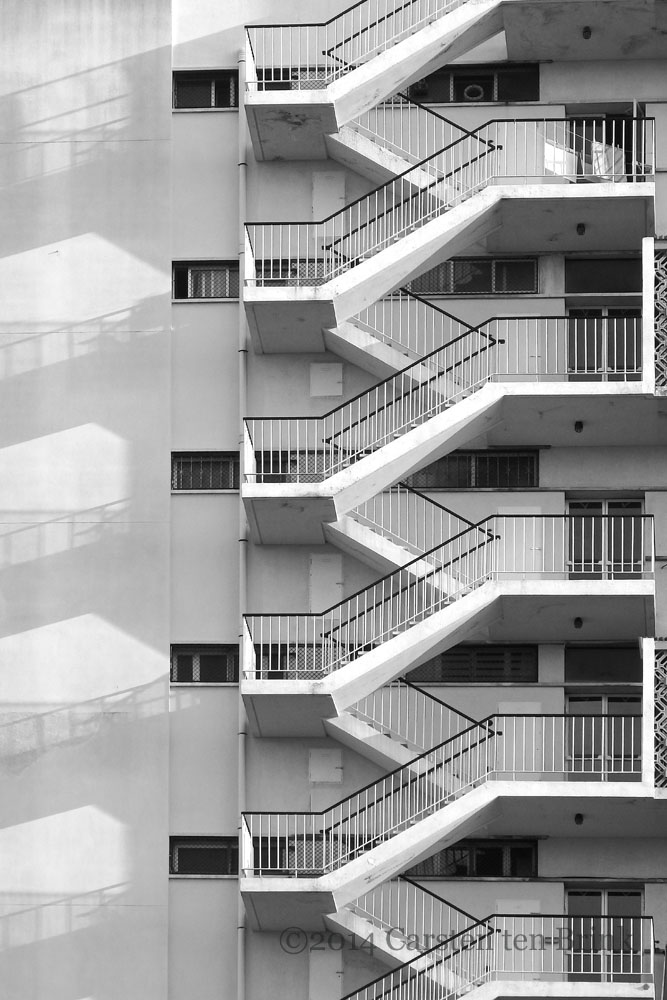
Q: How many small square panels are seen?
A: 2